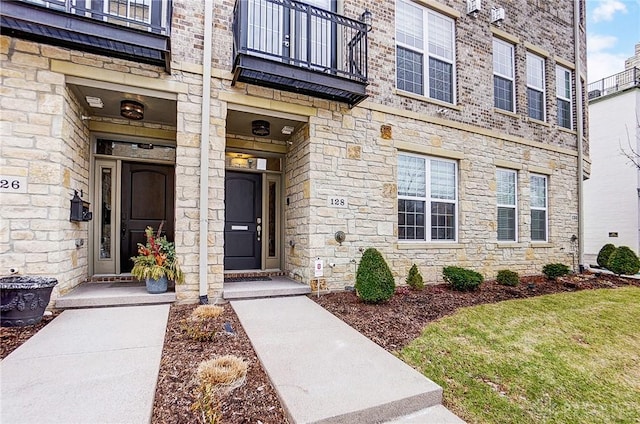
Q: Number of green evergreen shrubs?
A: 7